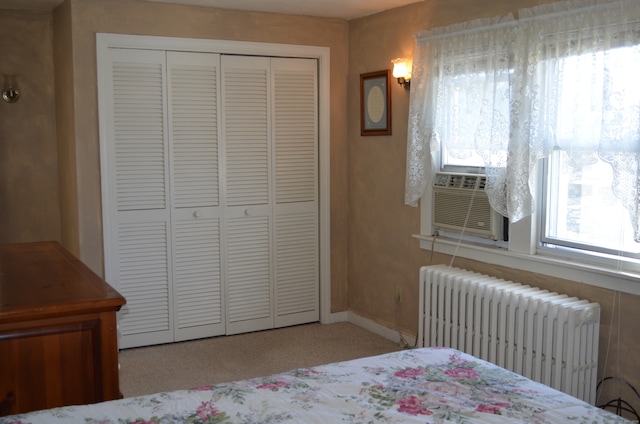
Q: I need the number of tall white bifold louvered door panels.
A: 4